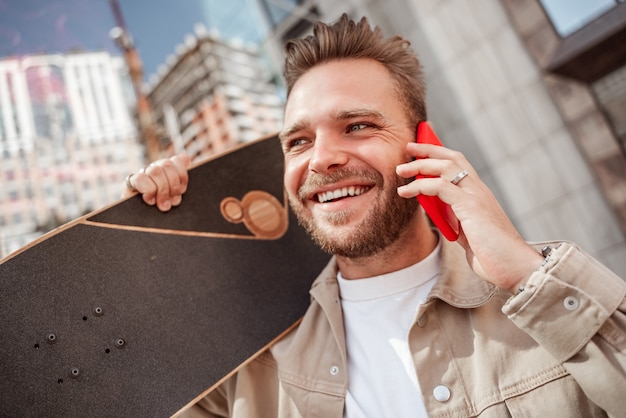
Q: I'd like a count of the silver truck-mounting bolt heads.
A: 4